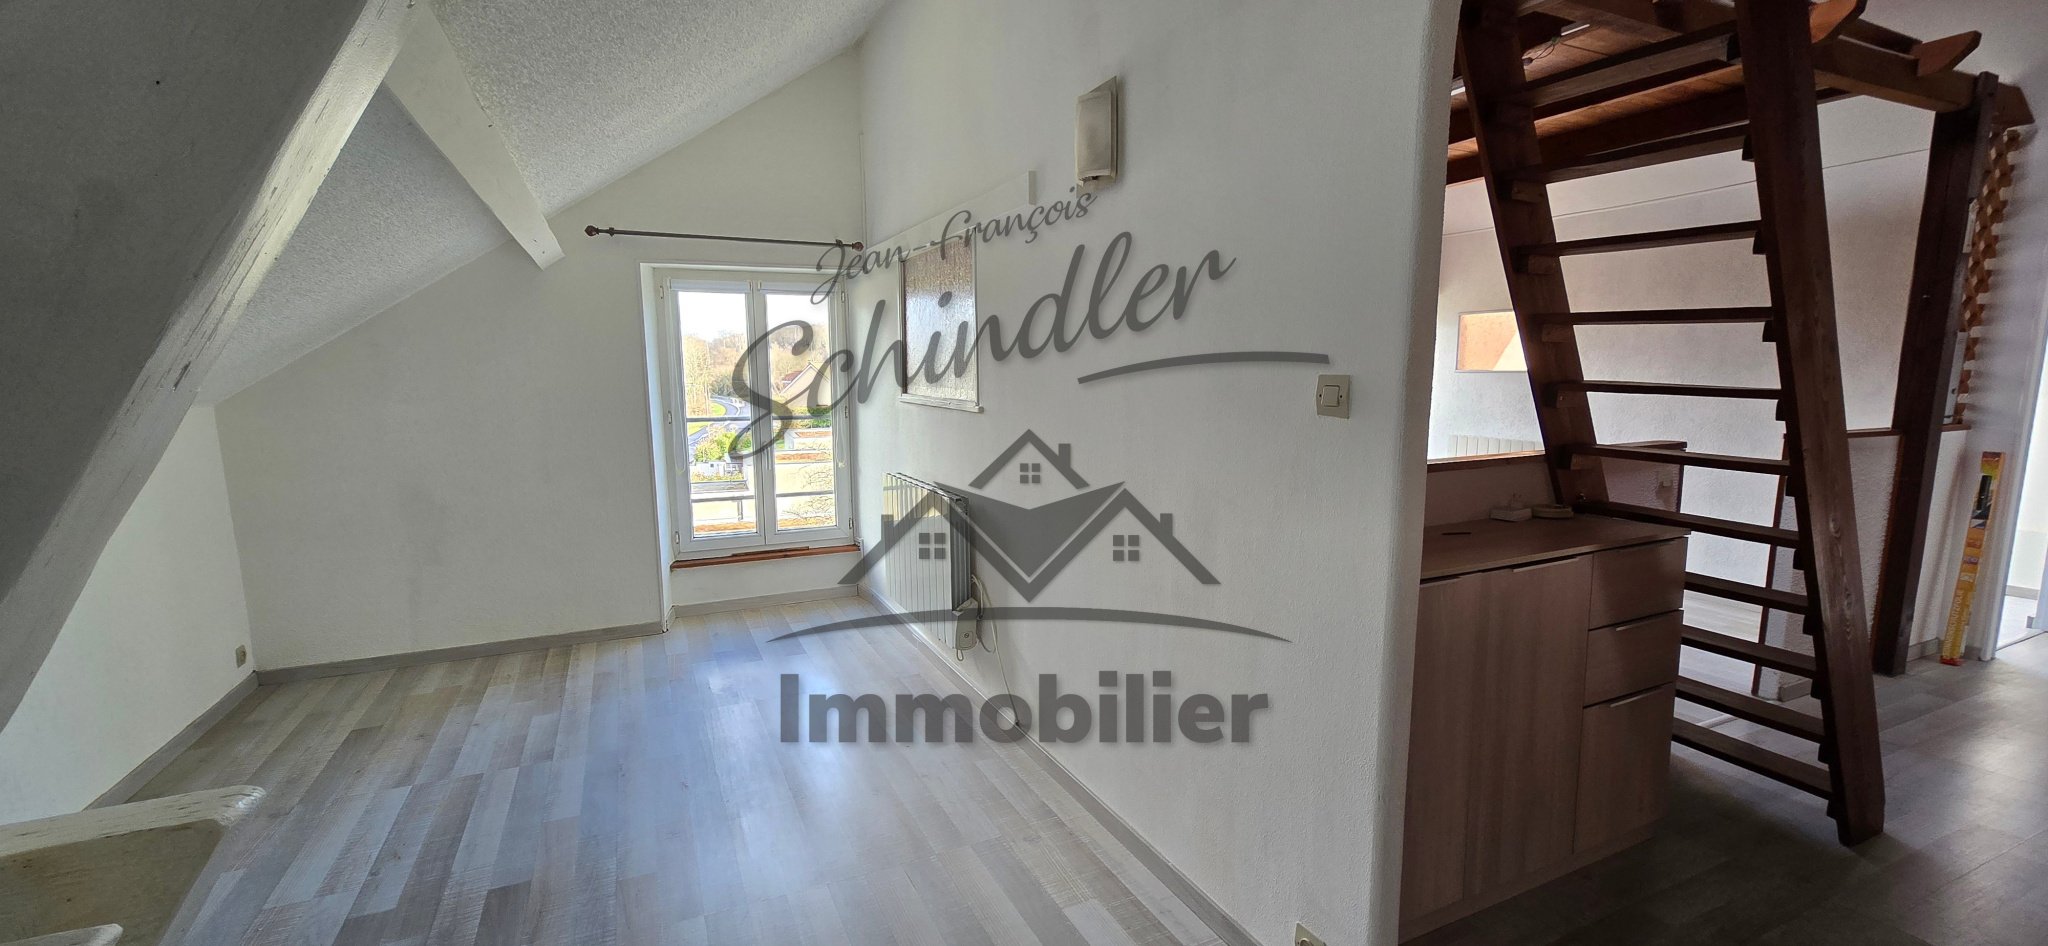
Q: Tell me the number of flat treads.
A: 11